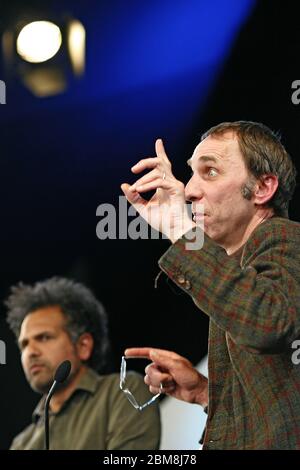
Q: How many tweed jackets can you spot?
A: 1